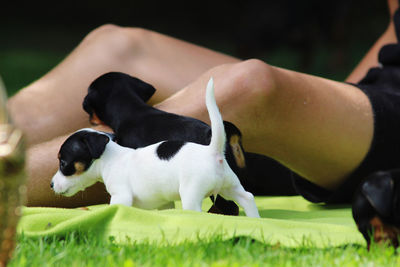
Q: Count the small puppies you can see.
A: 3